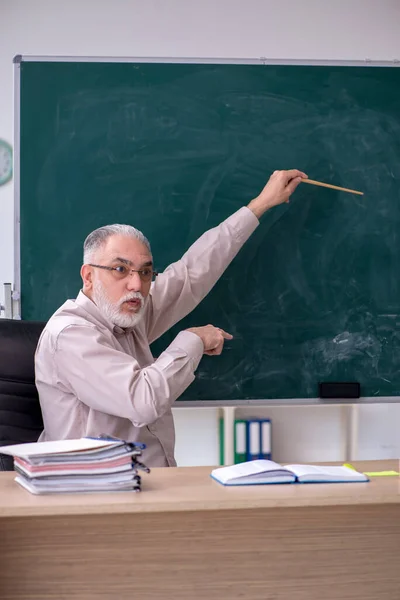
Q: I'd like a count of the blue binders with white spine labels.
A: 2